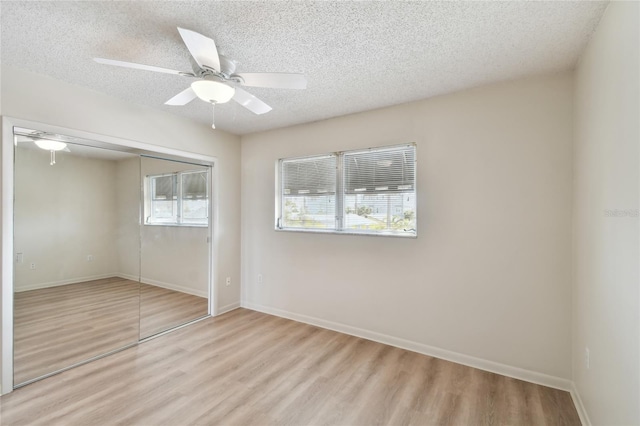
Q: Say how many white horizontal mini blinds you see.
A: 2